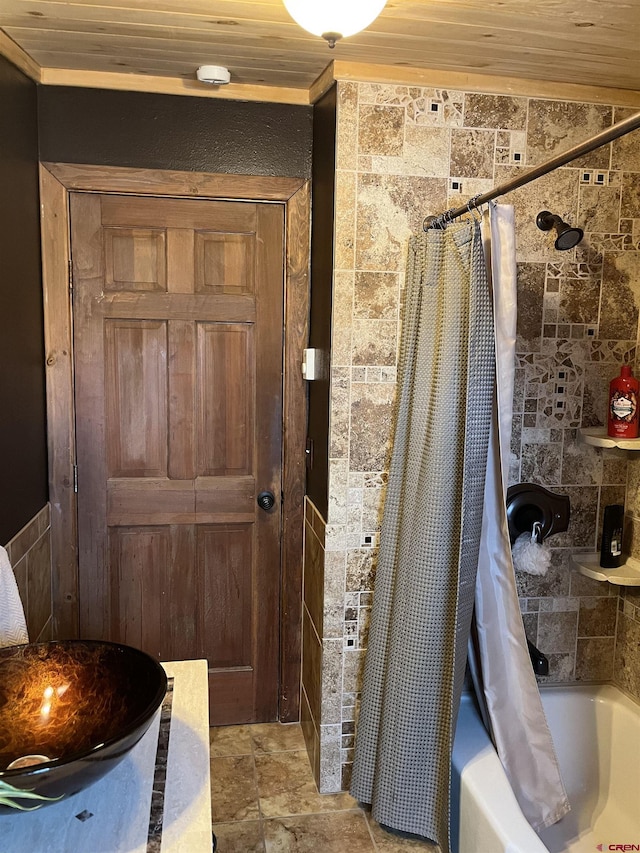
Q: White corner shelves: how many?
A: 2